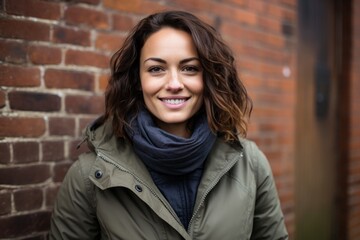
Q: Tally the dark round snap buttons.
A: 2